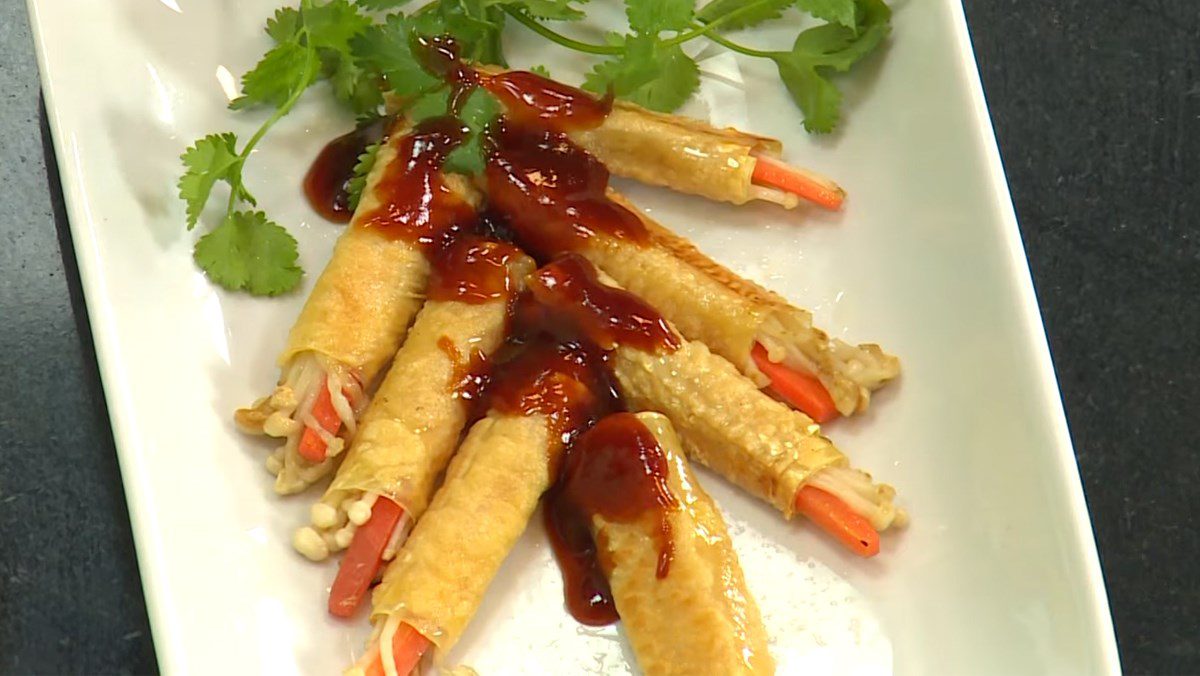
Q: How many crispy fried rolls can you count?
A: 7